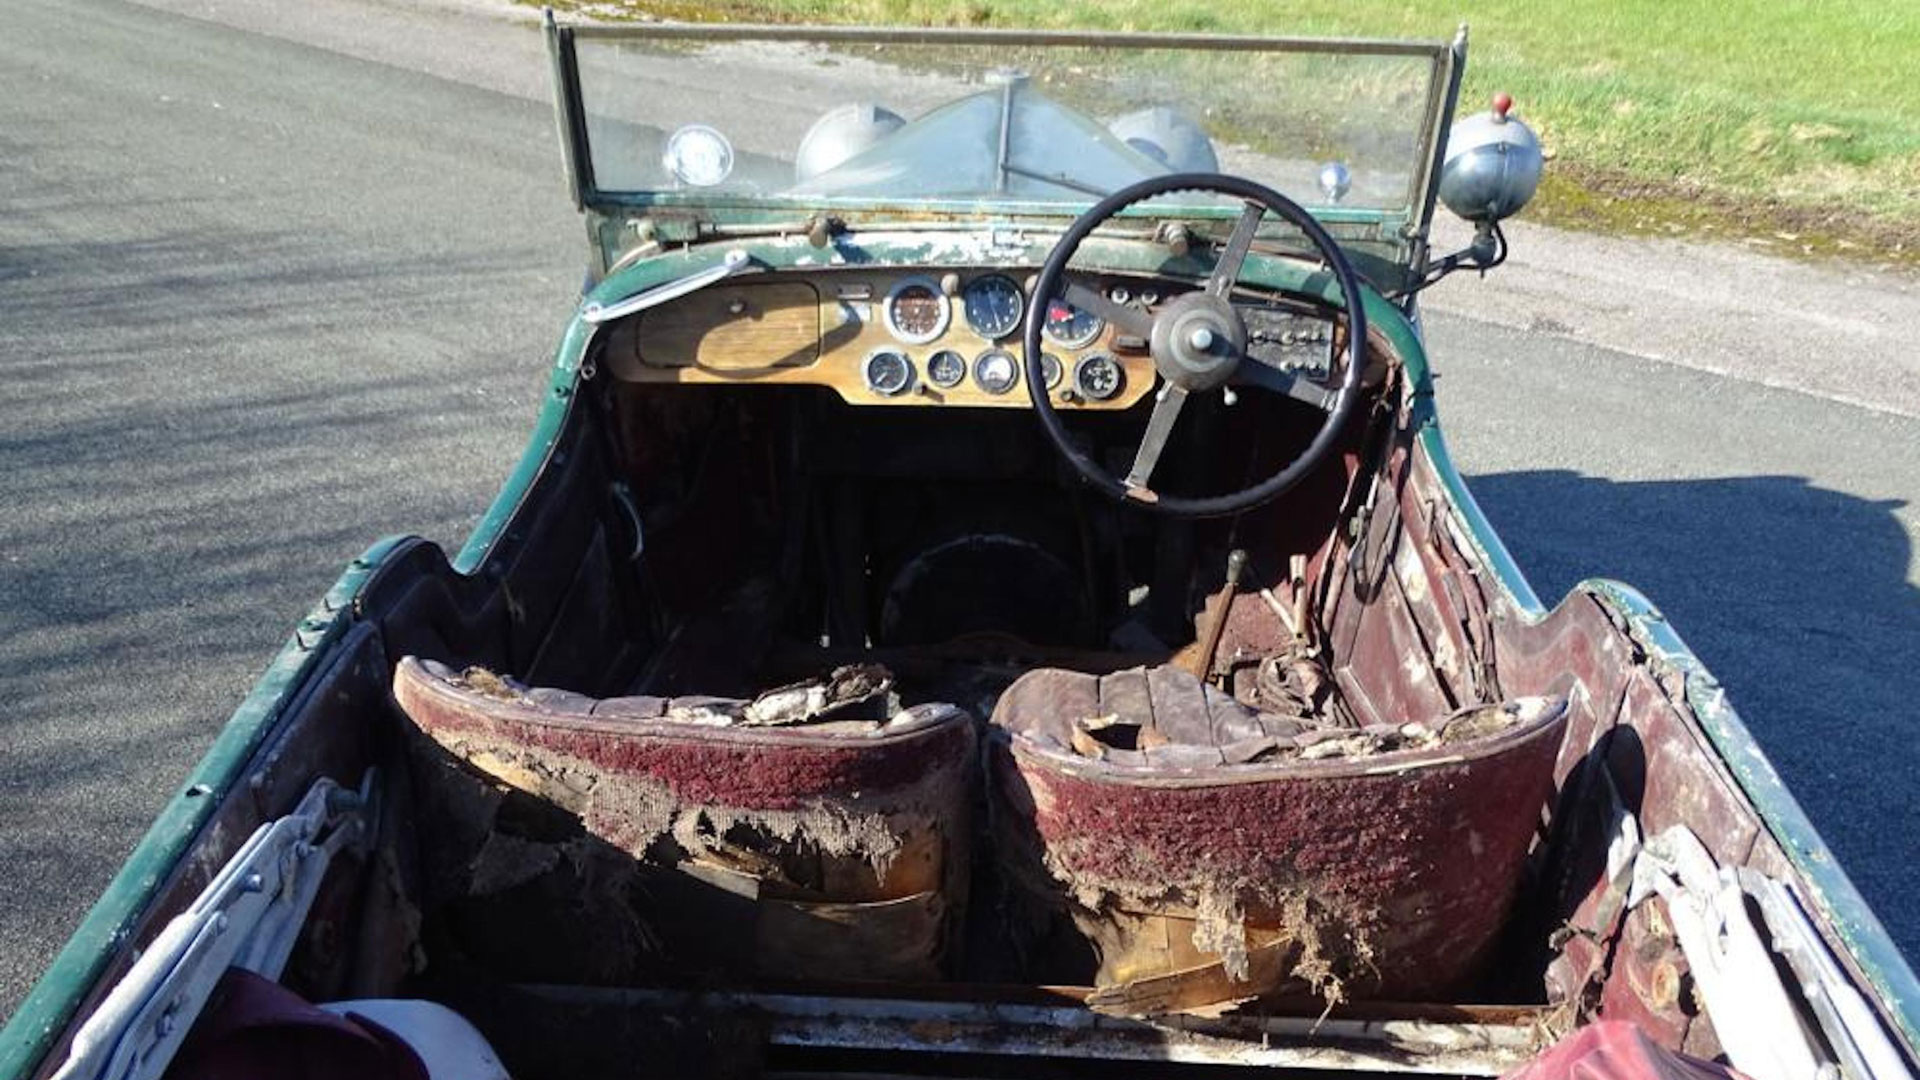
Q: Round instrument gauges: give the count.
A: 8